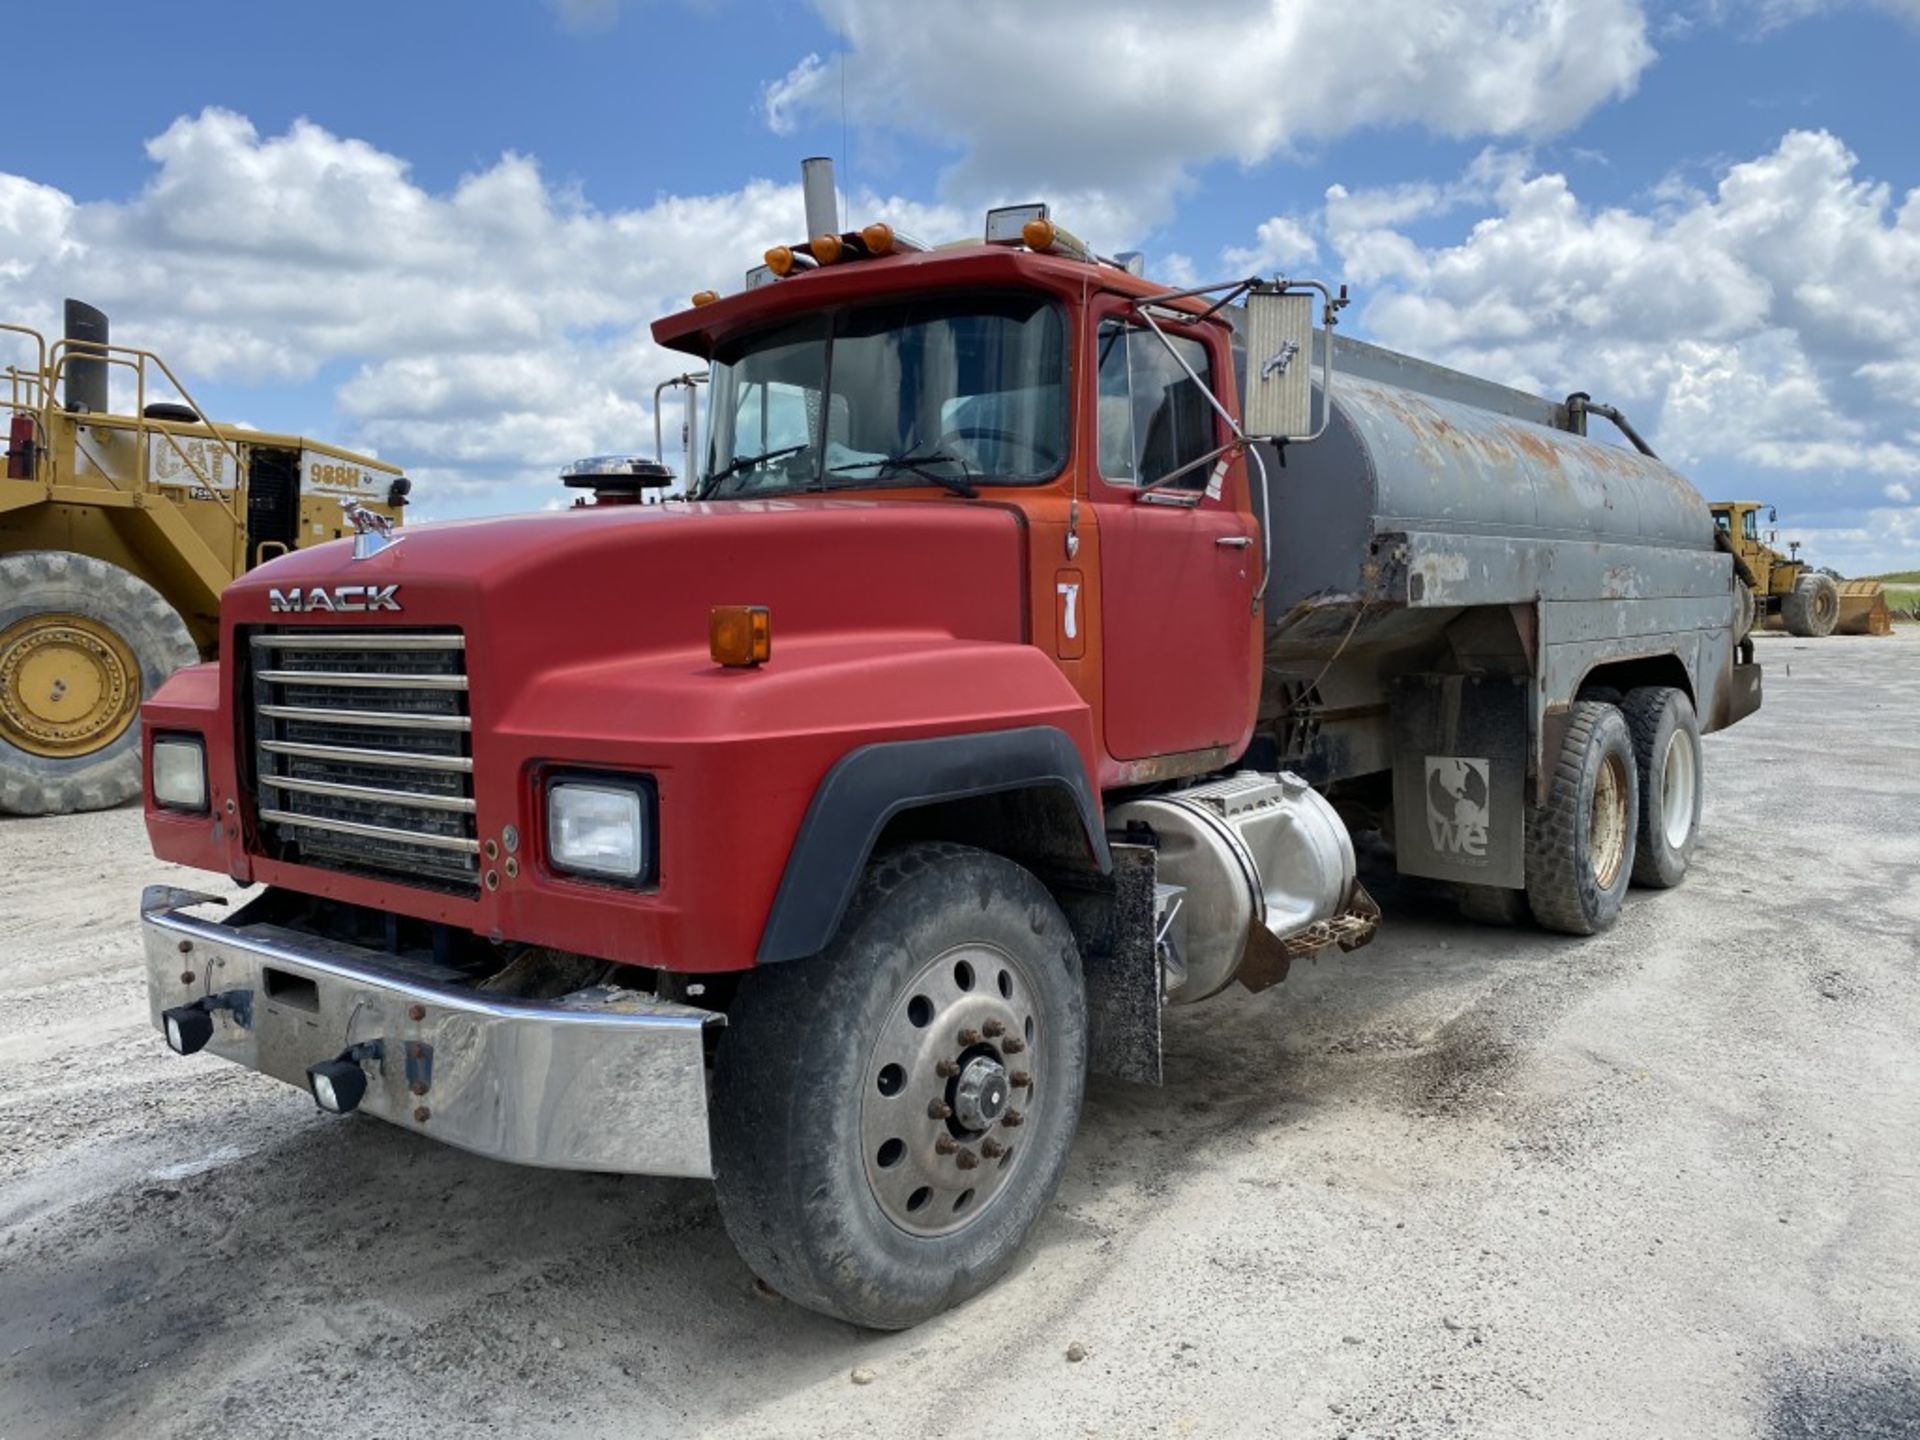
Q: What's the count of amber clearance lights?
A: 5